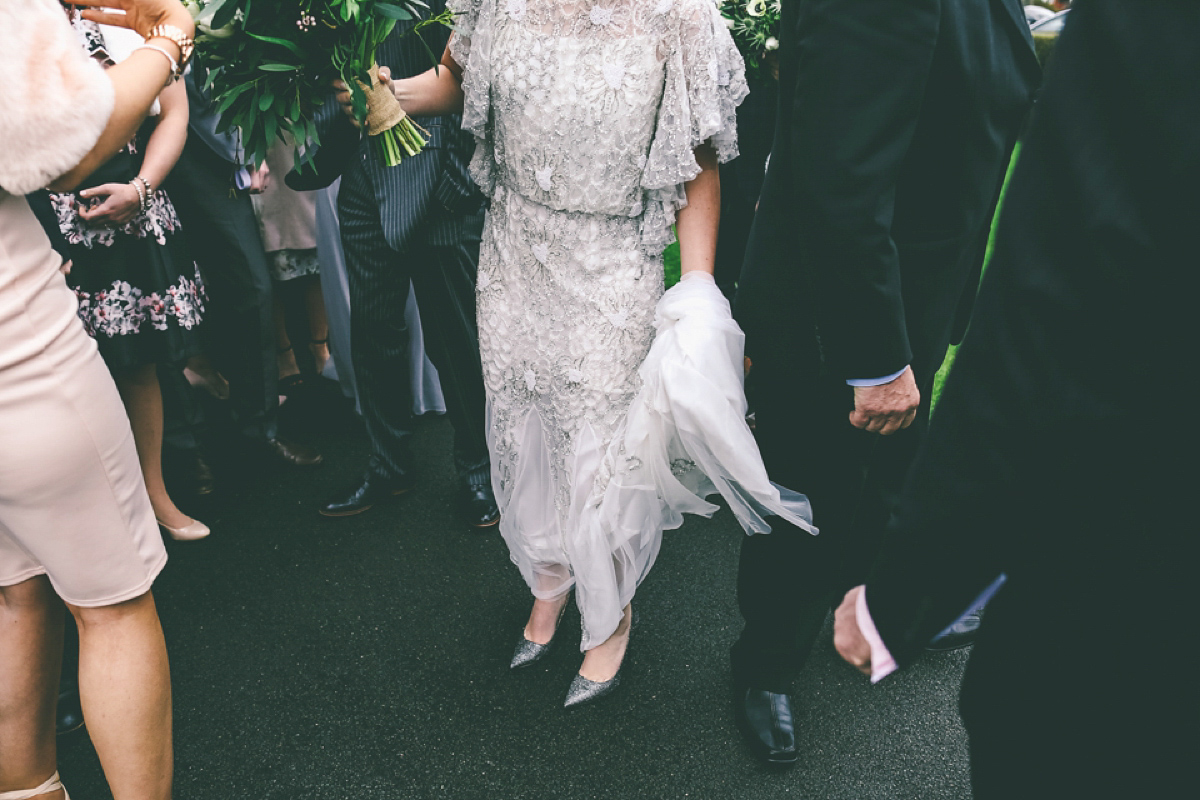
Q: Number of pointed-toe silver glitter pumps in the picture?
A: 2